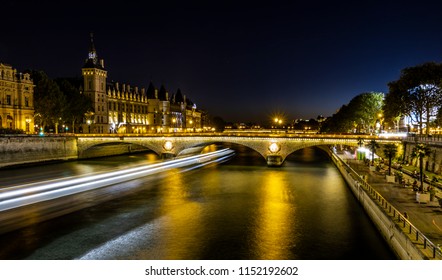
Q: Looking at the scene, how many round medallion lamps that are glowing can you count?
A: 2